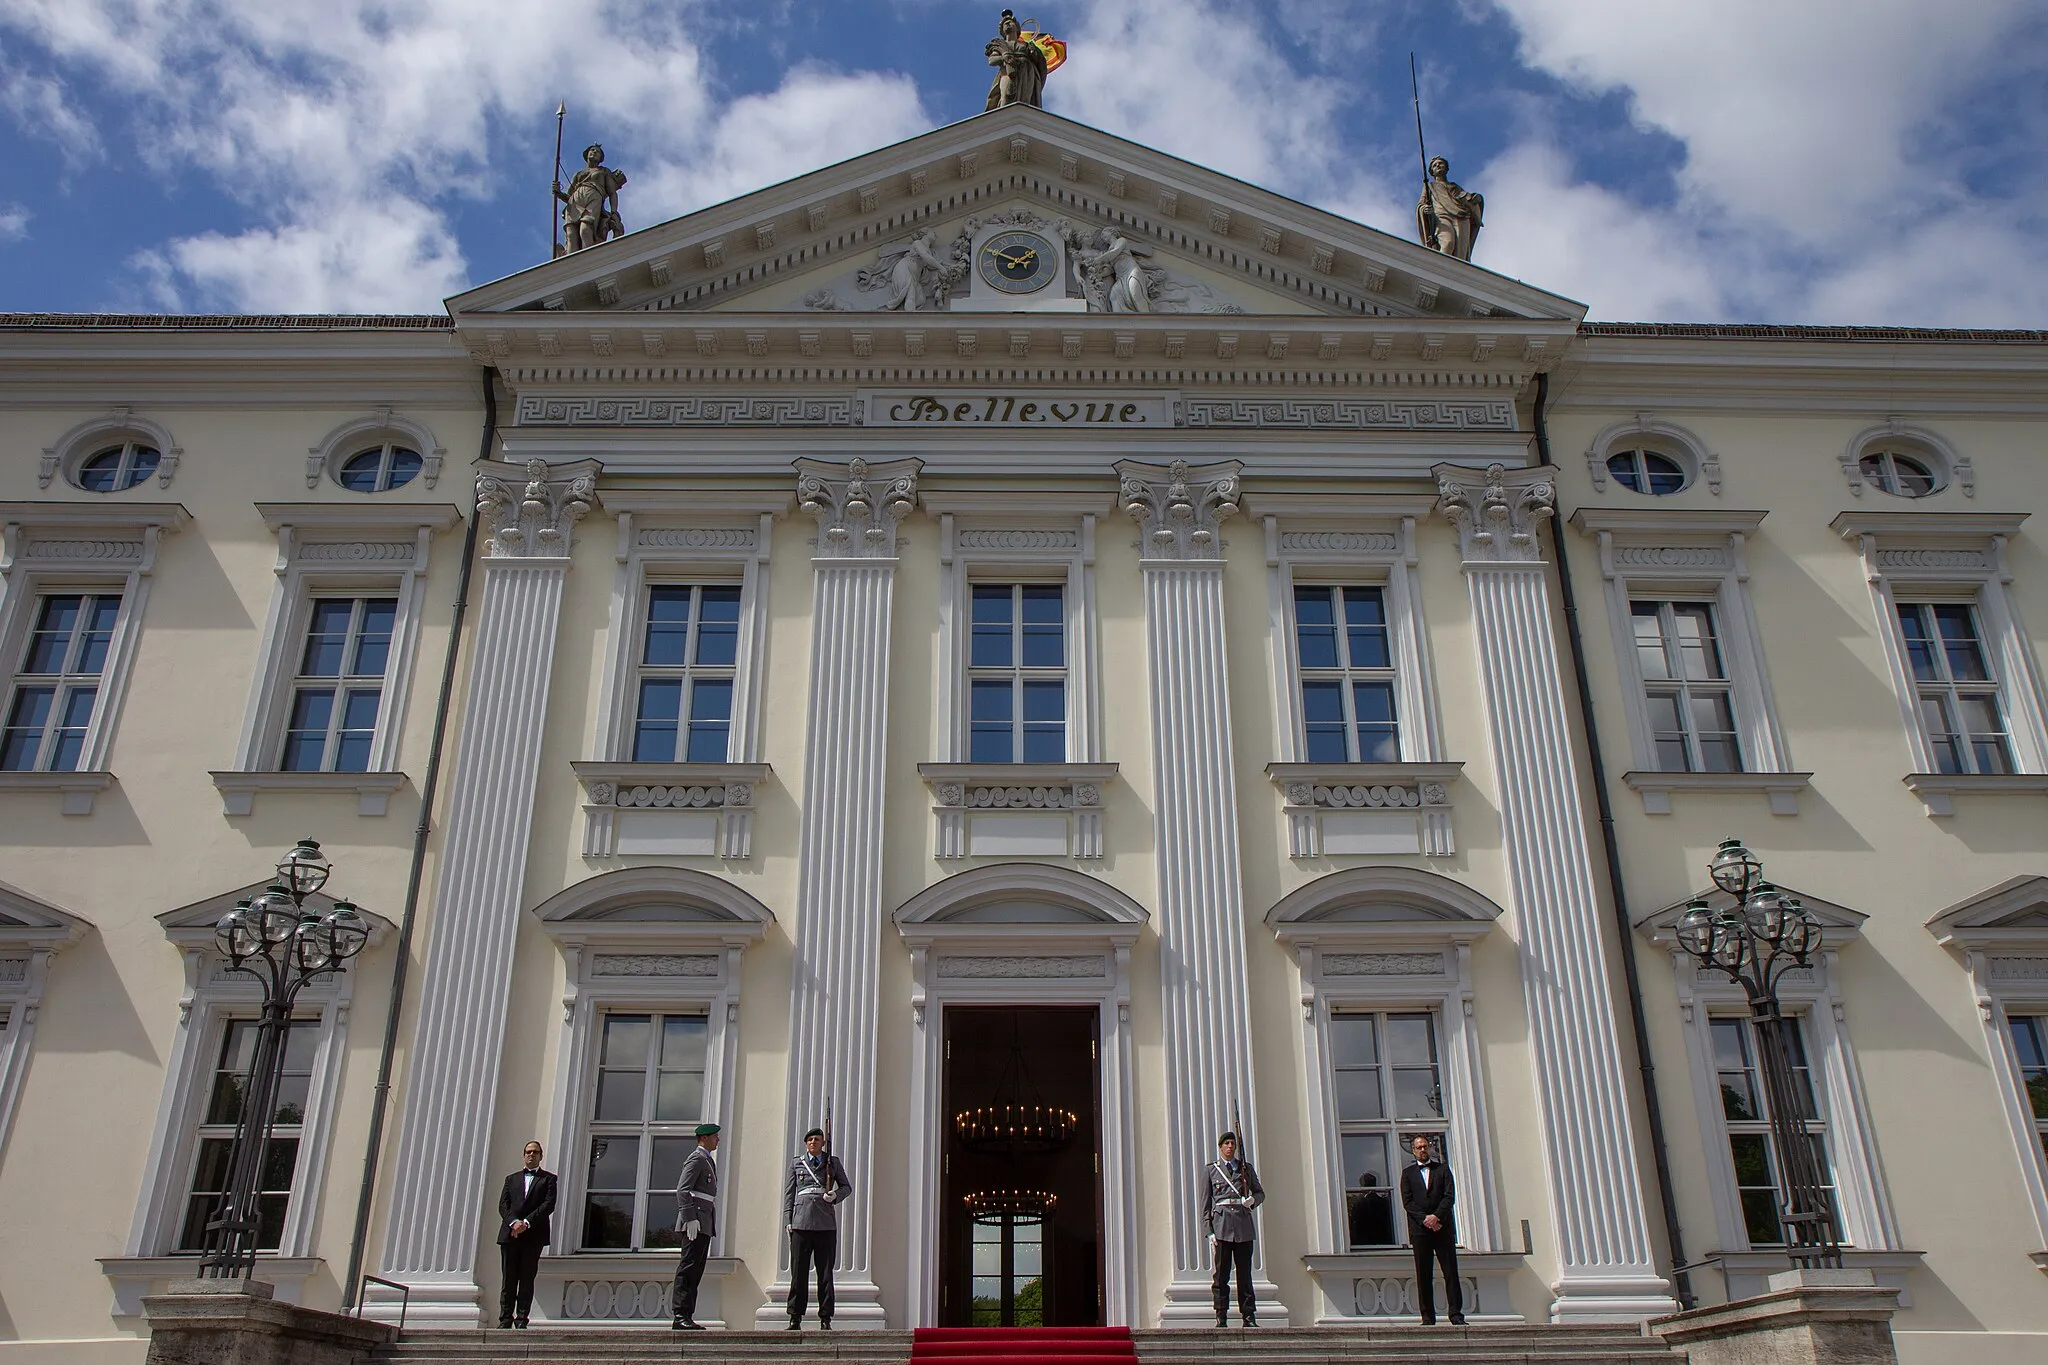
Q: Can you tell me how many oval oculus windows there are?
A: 4